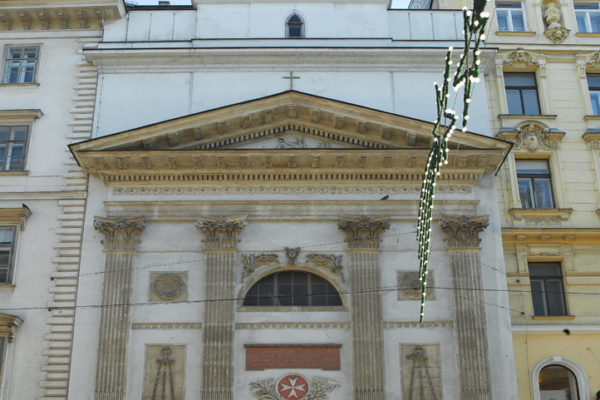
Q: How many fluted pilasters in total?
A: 4